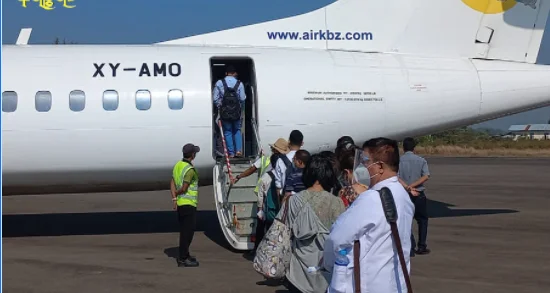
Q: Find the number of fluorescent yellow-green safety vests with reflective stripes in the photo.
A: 2